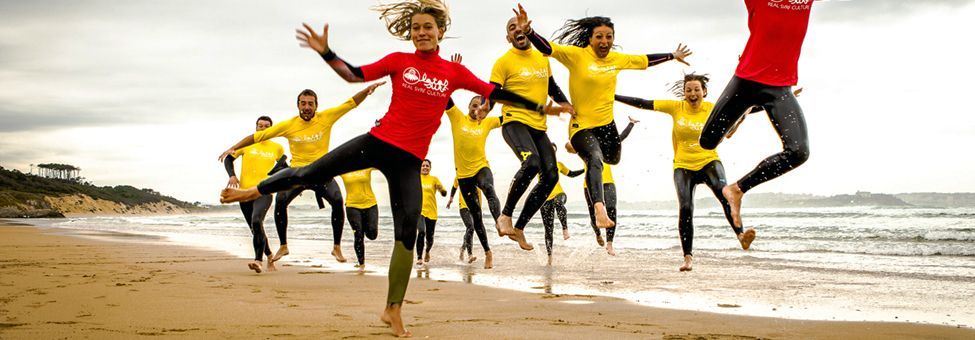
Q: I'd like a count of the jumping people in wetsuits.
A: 13